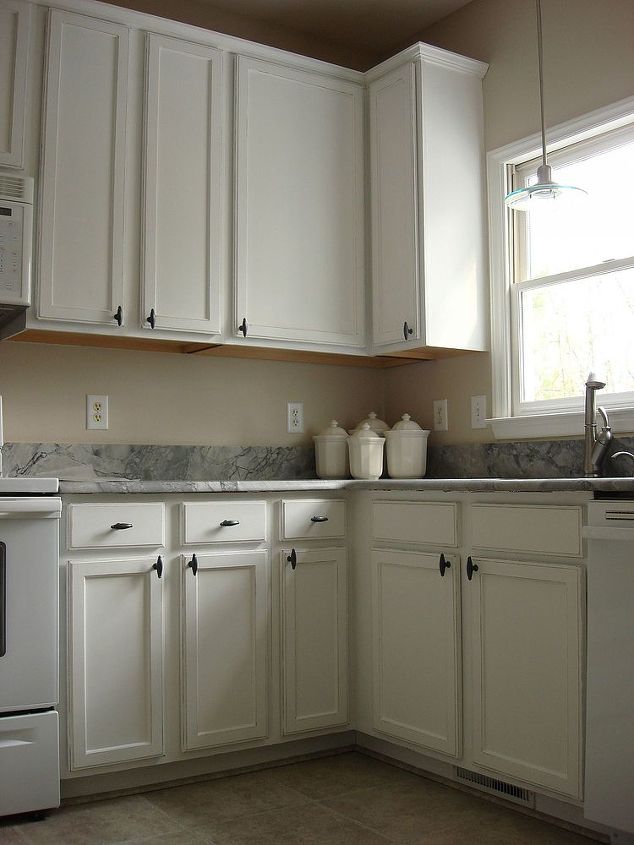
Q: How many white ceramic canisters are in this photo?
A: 4